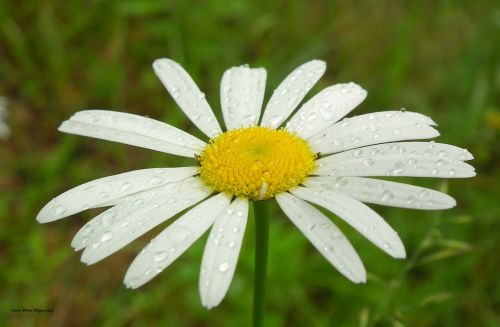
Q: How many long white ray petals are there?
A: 14